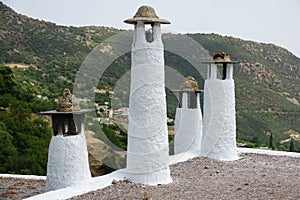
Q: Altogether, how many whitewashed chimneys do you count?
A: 4